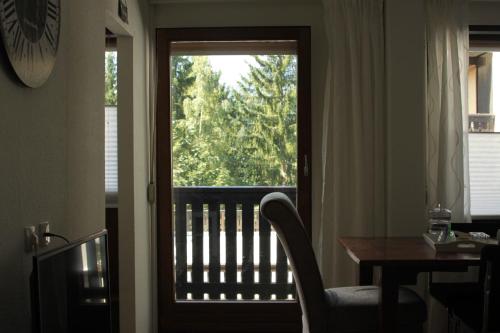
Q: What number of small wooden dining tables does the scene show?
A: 1